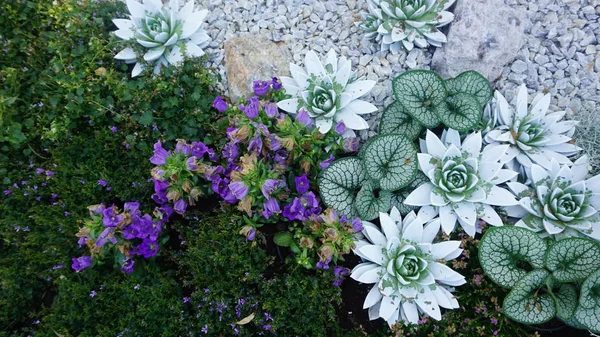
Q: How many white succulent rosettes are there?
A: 7